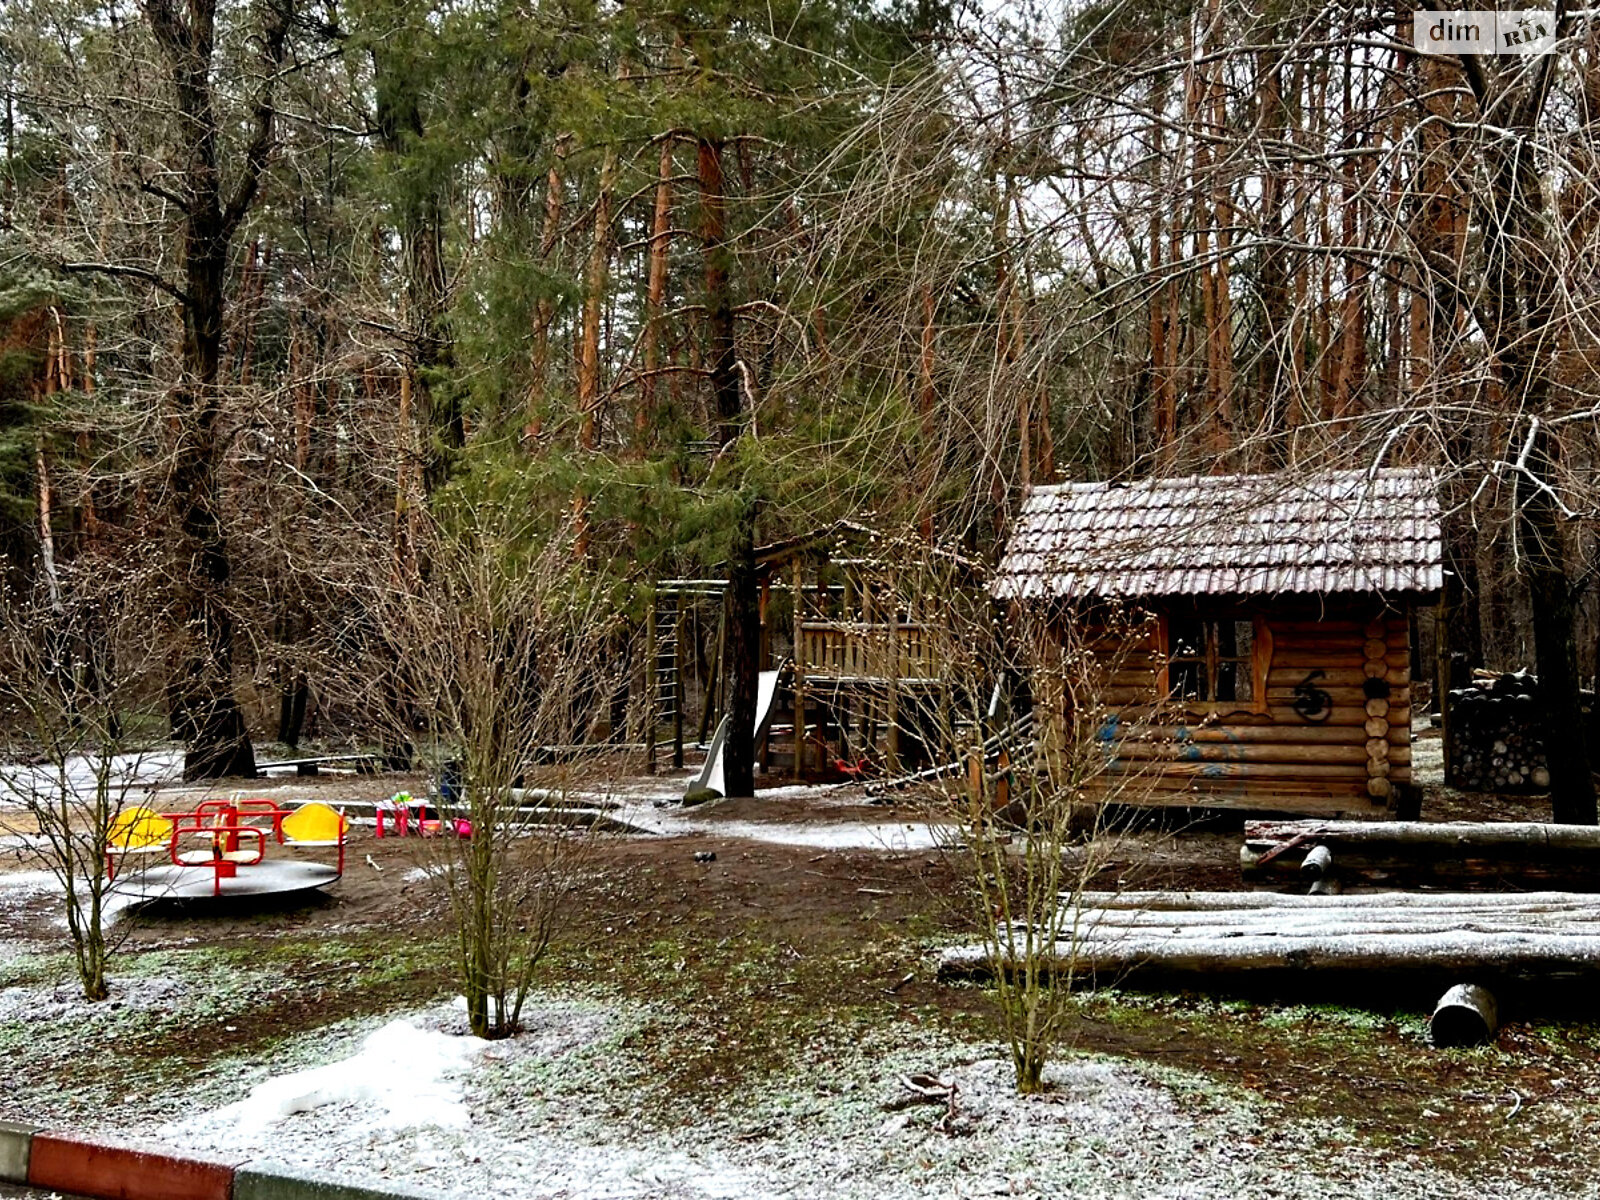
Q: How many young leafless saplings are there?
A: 3